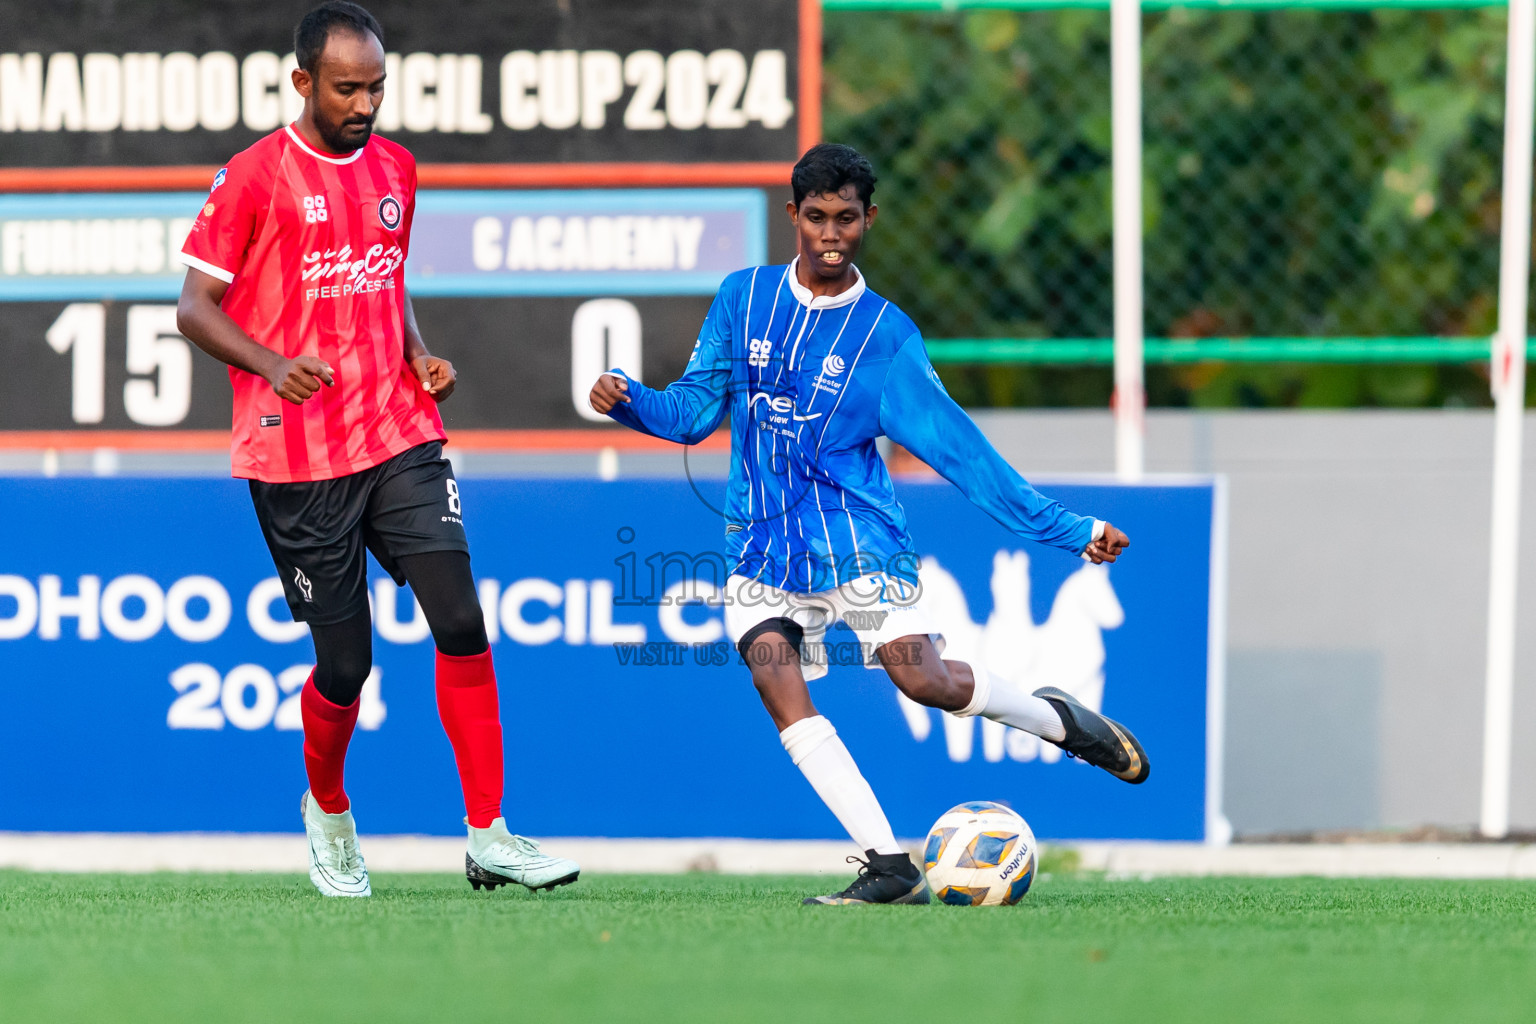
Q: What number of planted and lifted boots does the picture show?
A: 4